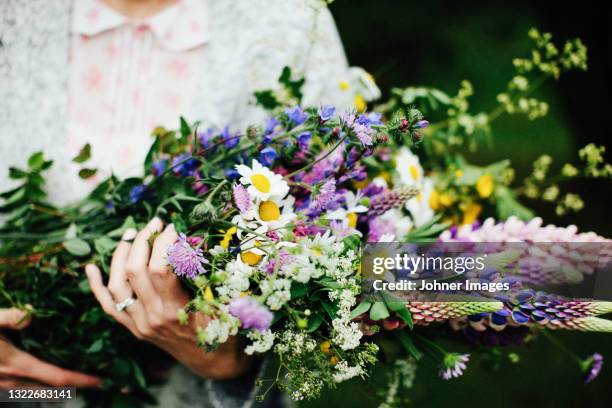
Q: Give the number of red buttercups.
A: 0